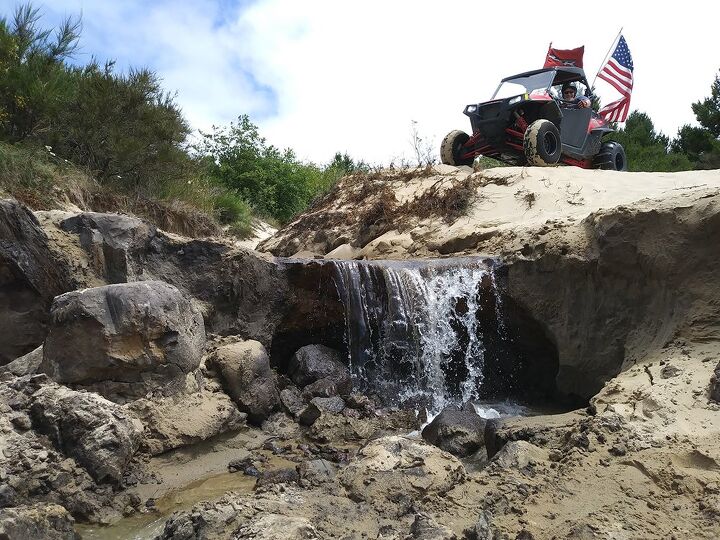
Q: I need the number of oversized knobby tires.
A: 3